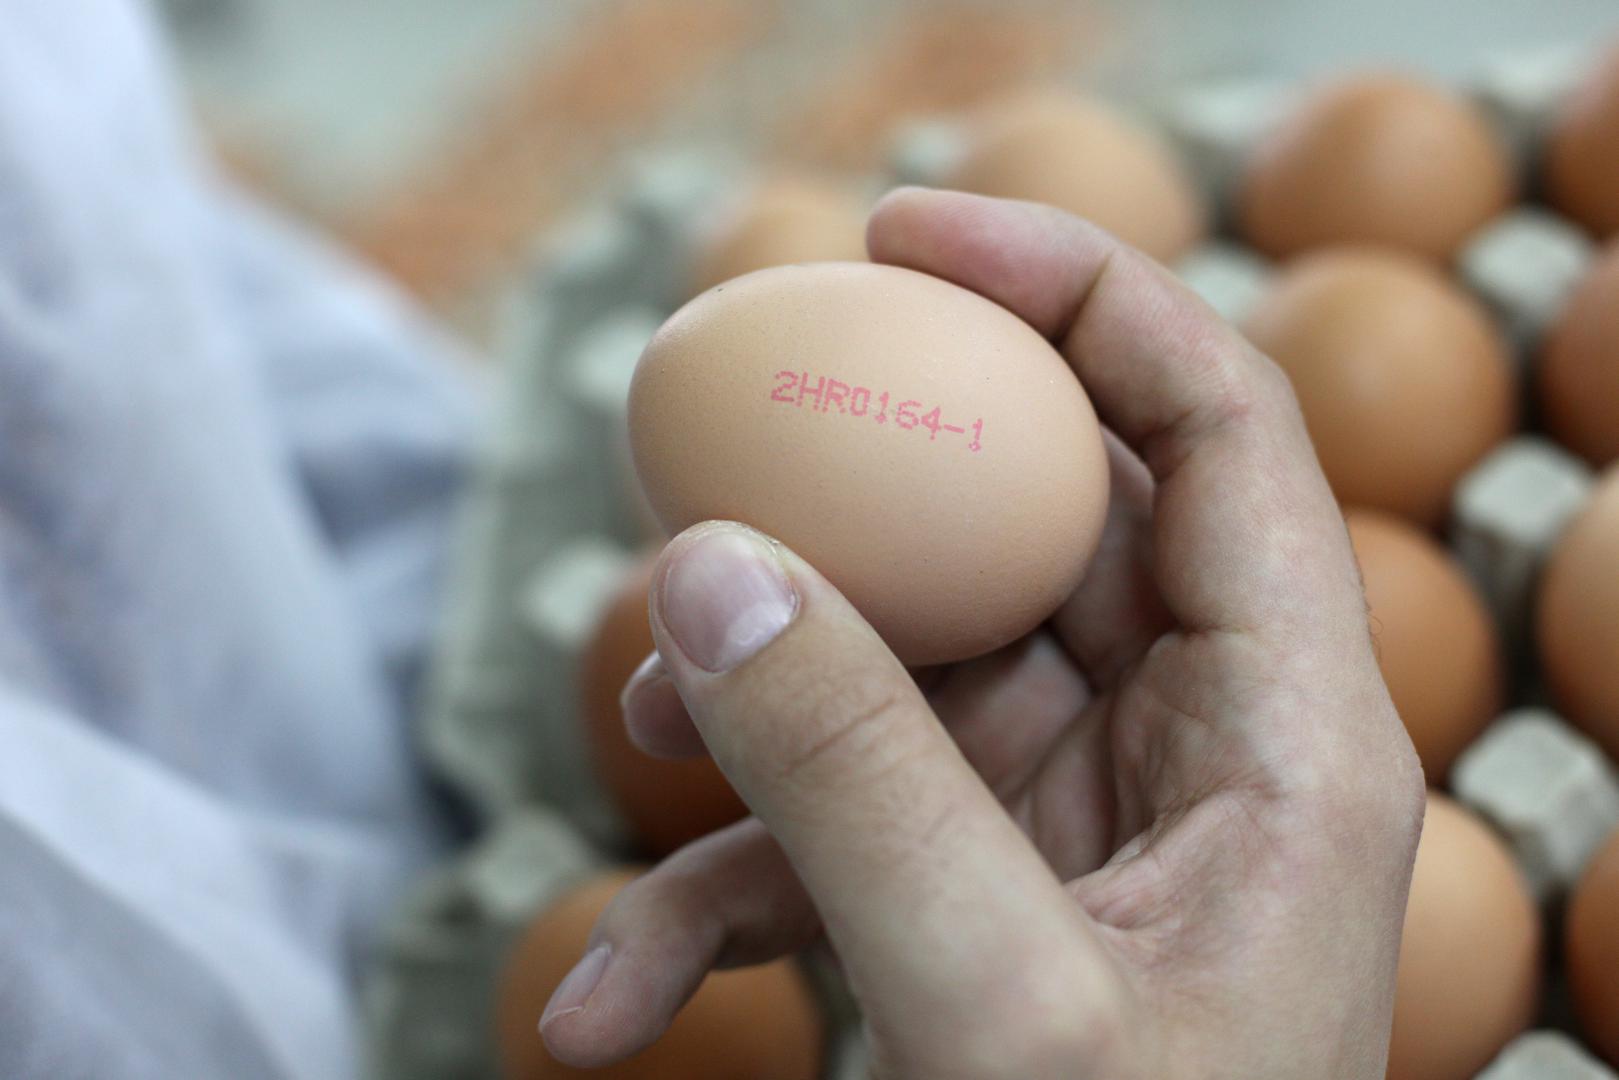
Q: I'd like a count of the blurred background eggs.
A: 12